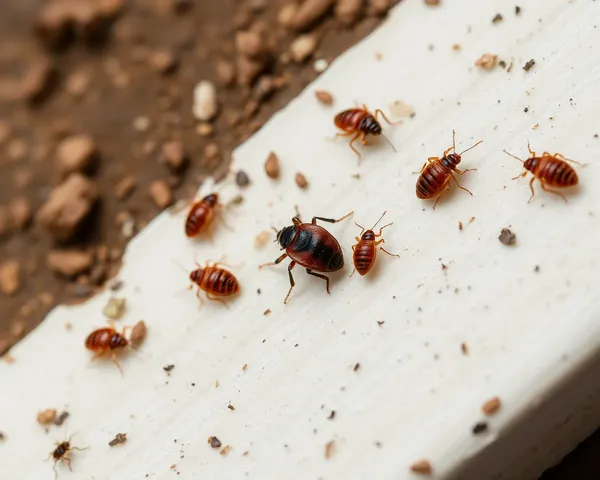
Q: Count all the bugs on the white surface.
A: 9